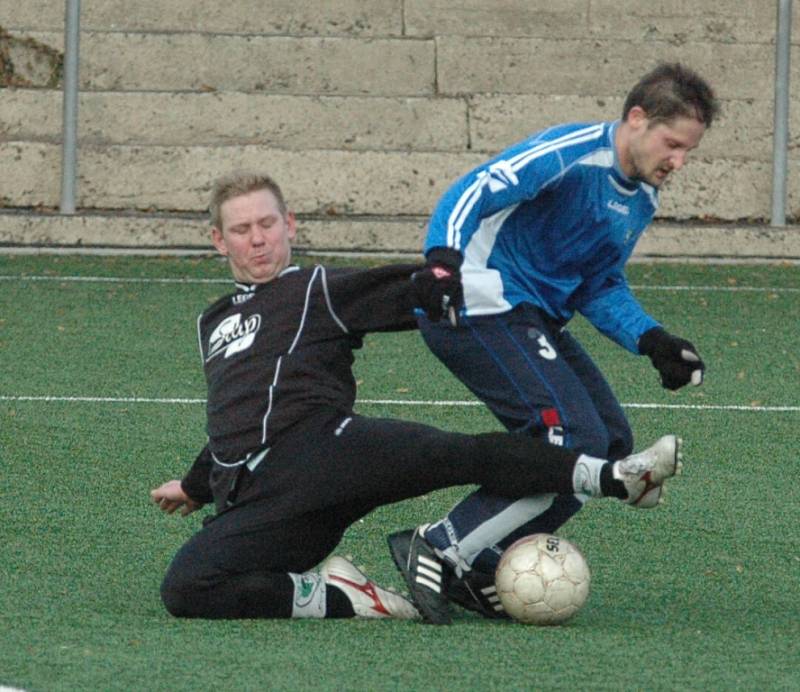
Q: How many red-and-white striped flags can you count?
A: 0